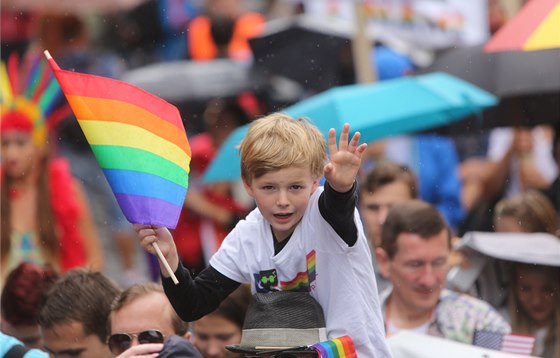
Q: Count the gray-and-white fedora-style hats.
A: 1